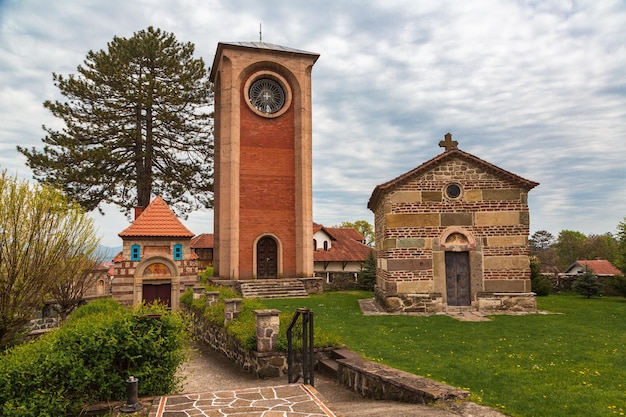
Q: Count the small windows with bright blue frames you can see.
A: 2